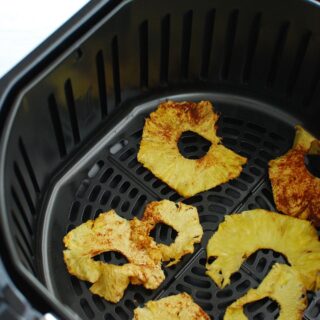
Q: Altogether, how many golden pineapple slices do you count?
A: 7